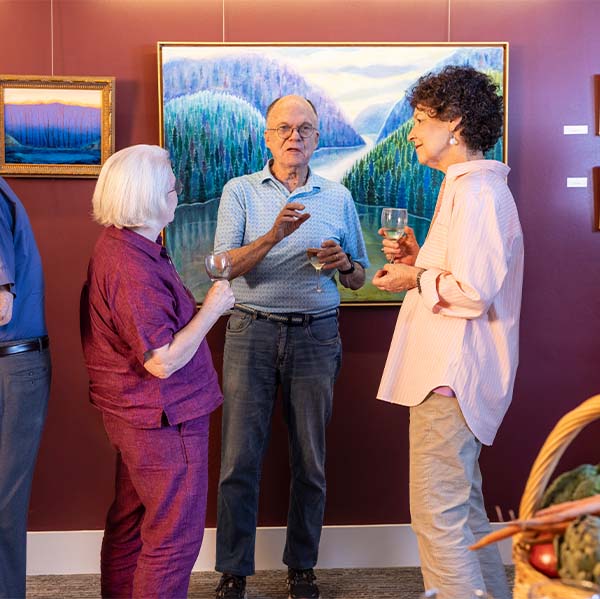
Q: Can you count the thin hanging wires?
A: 3